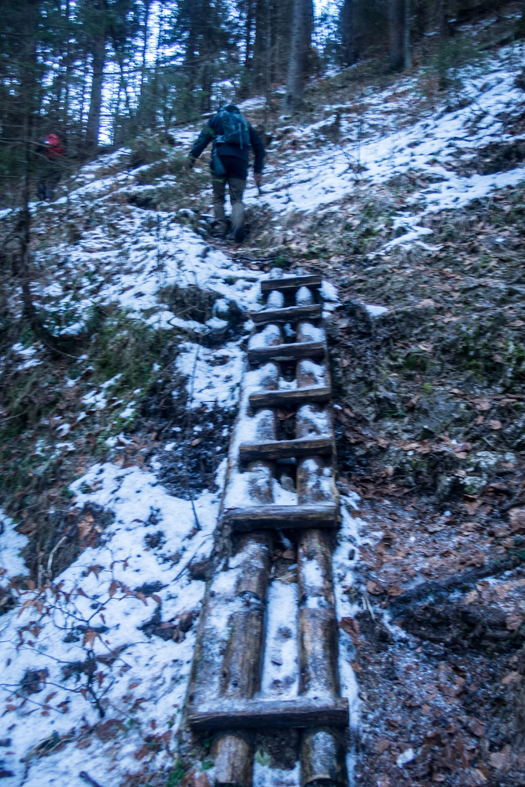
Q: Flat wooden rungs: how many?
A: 7